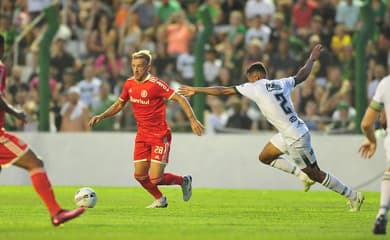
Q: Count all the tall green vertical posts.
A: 3